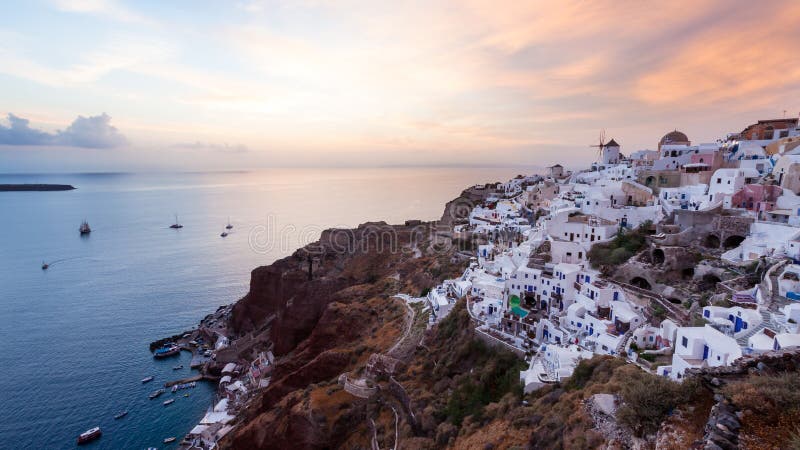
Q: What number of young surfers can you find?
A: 0